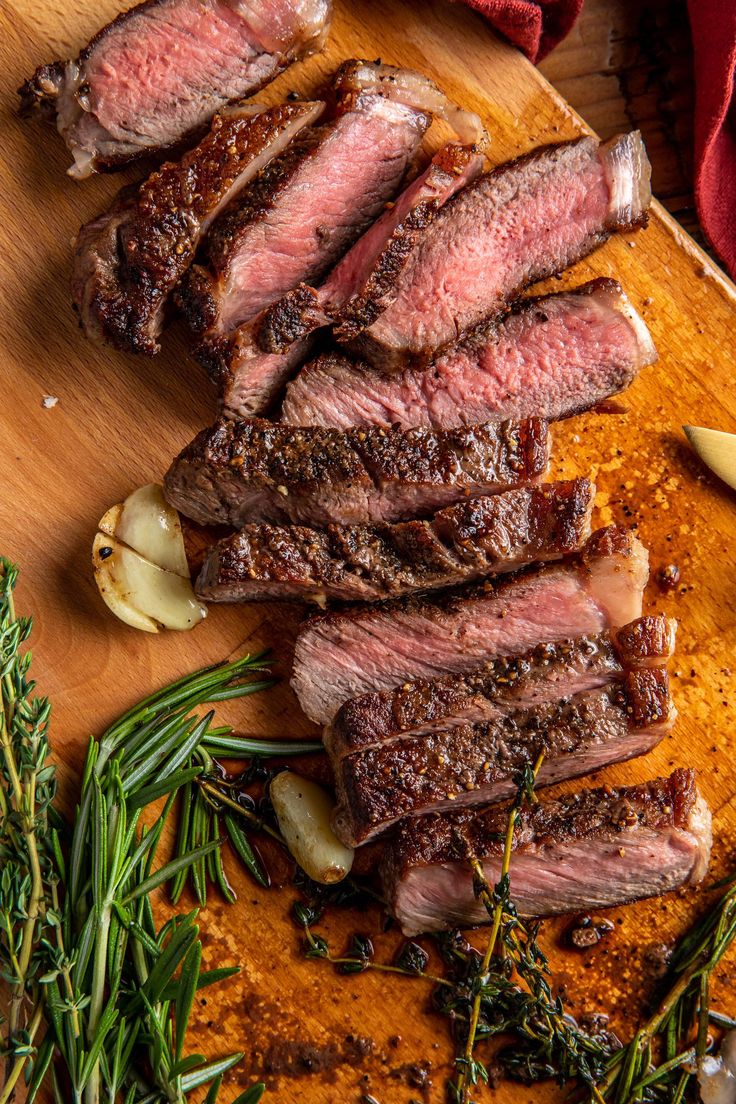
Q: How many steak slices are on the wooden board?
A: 12